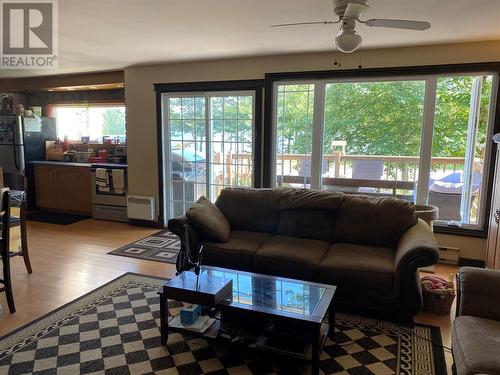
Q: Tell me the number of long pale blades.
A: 3